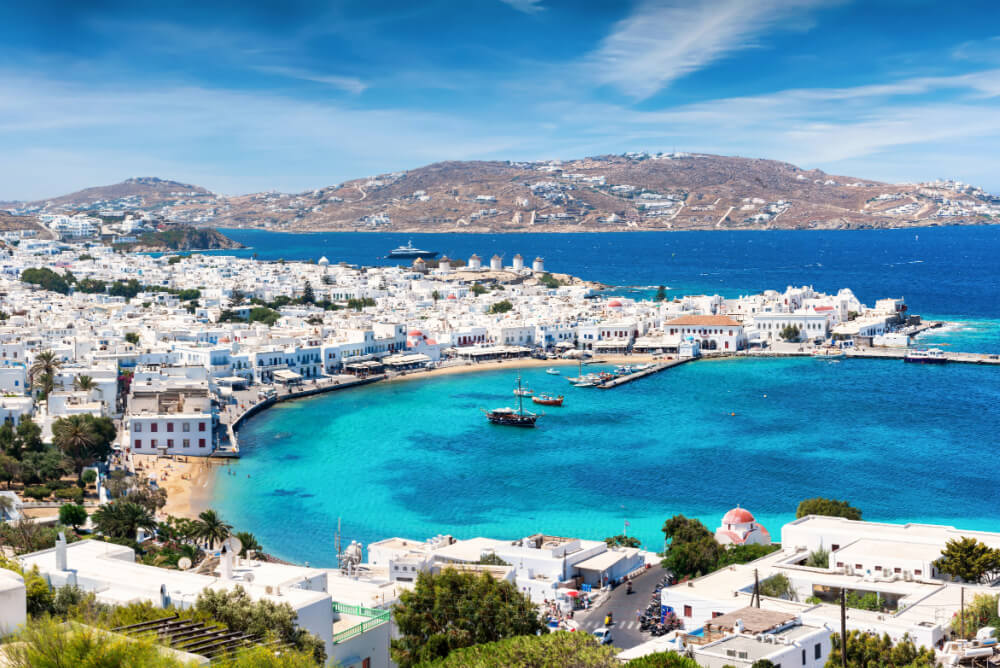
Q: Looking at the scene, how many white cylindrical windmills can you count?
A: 6